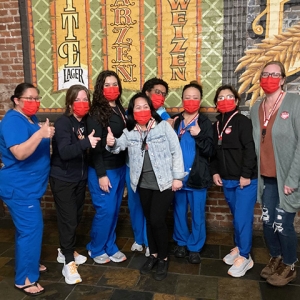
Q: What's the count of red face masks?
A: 8